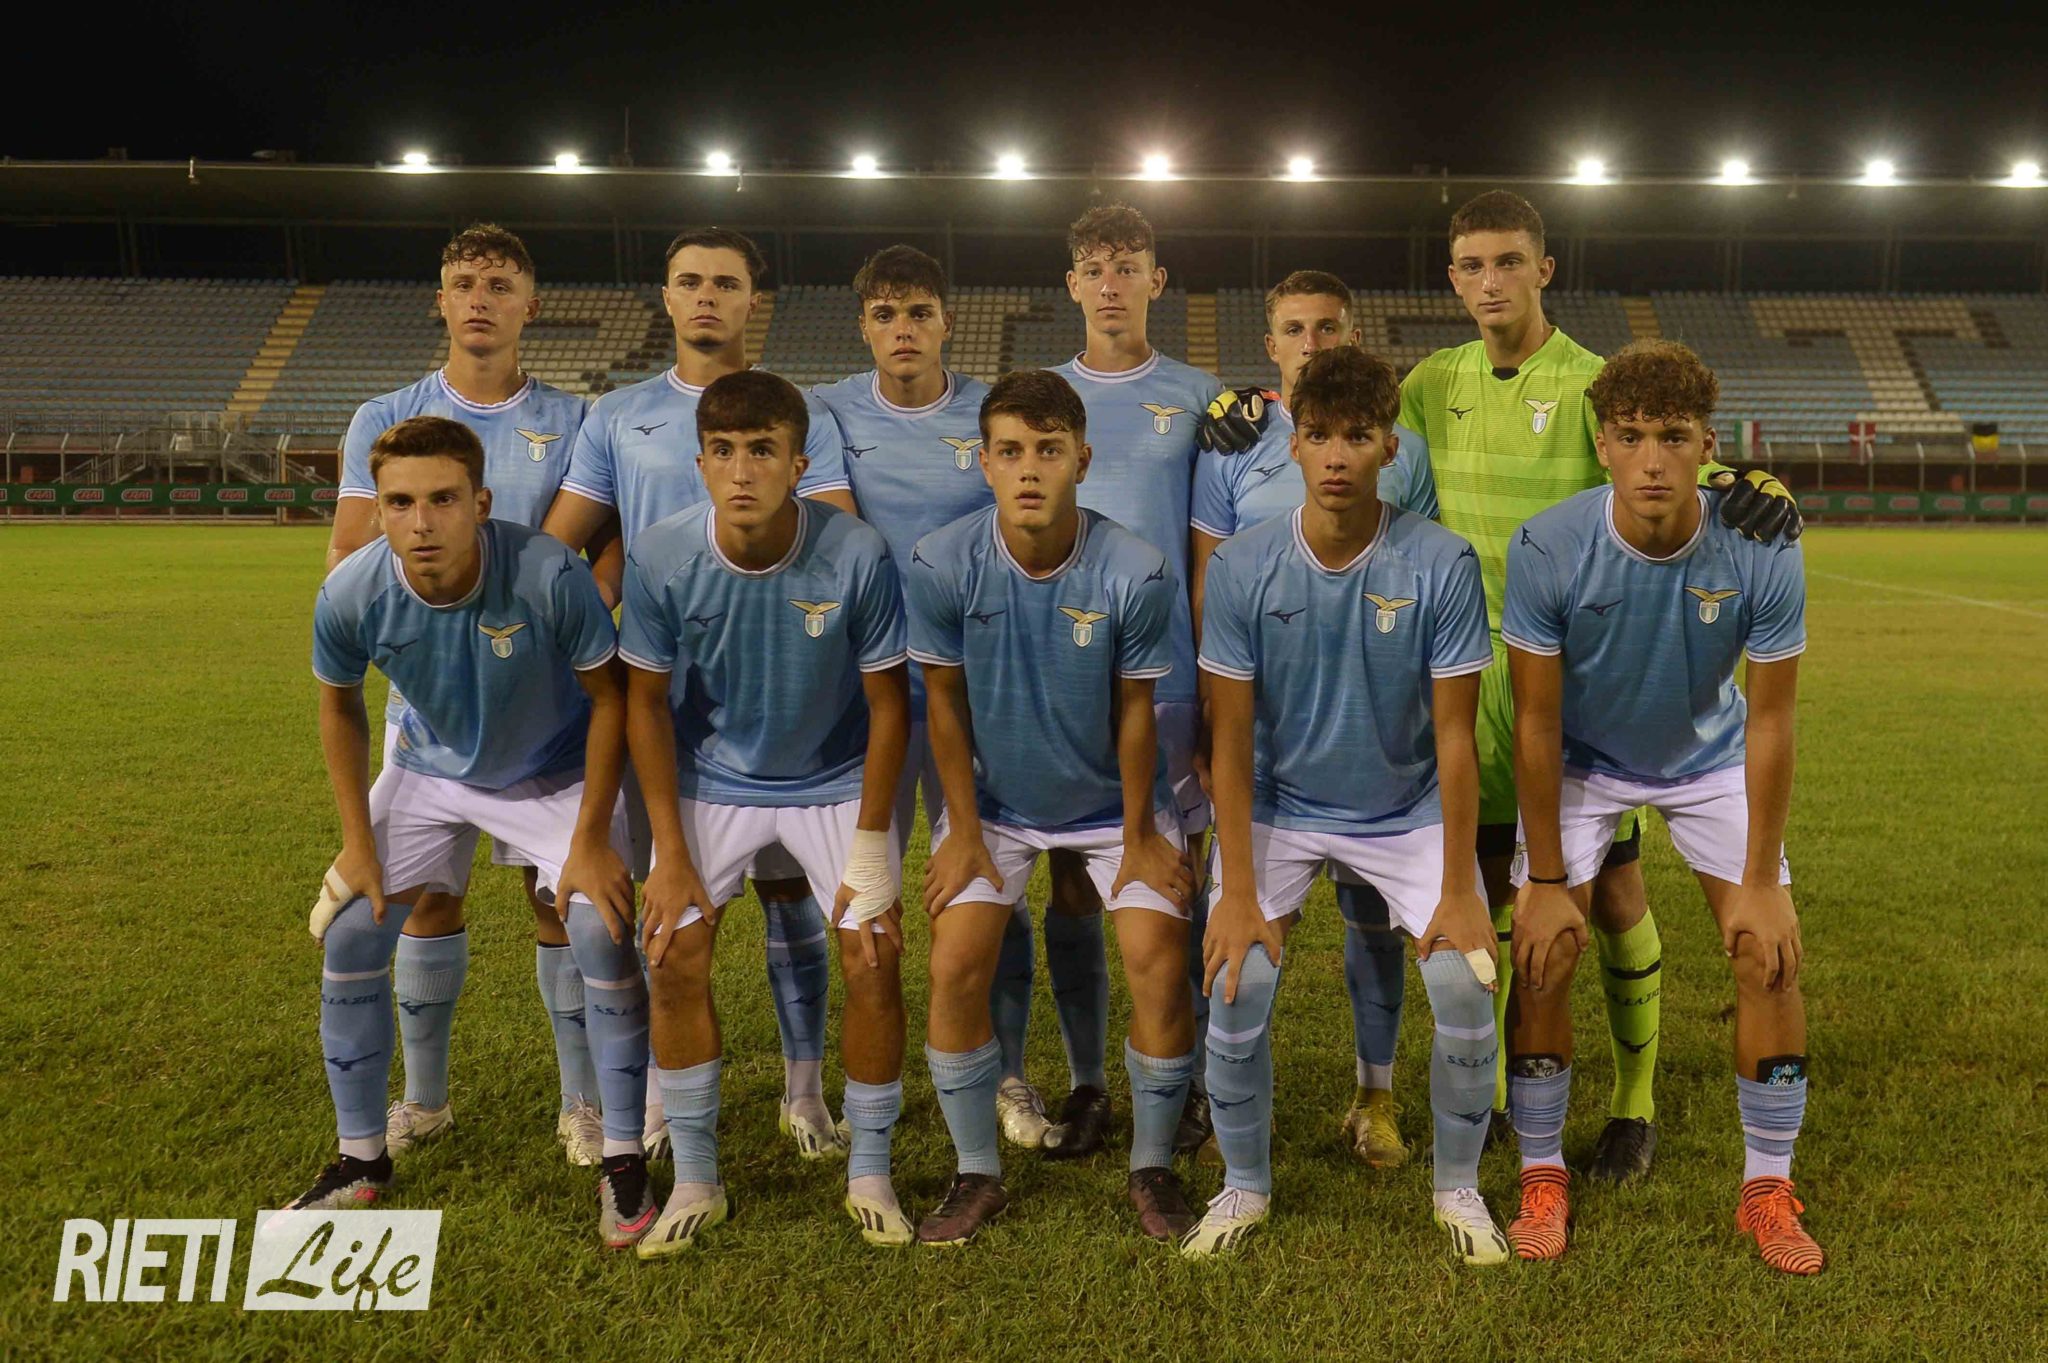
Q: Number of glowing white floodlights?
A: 11